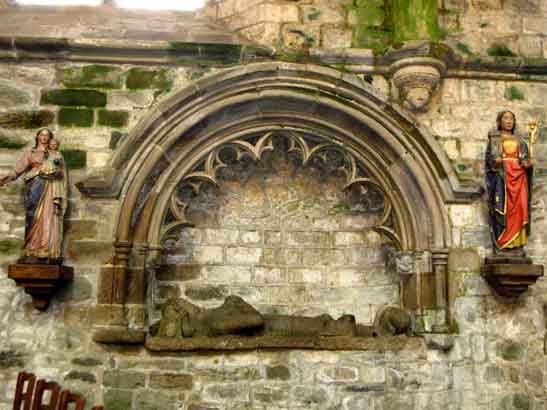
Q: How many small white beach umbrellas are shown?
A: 0